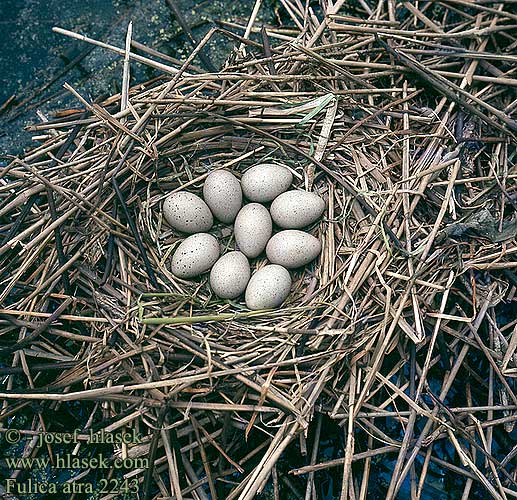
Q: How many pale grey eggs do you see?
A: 9